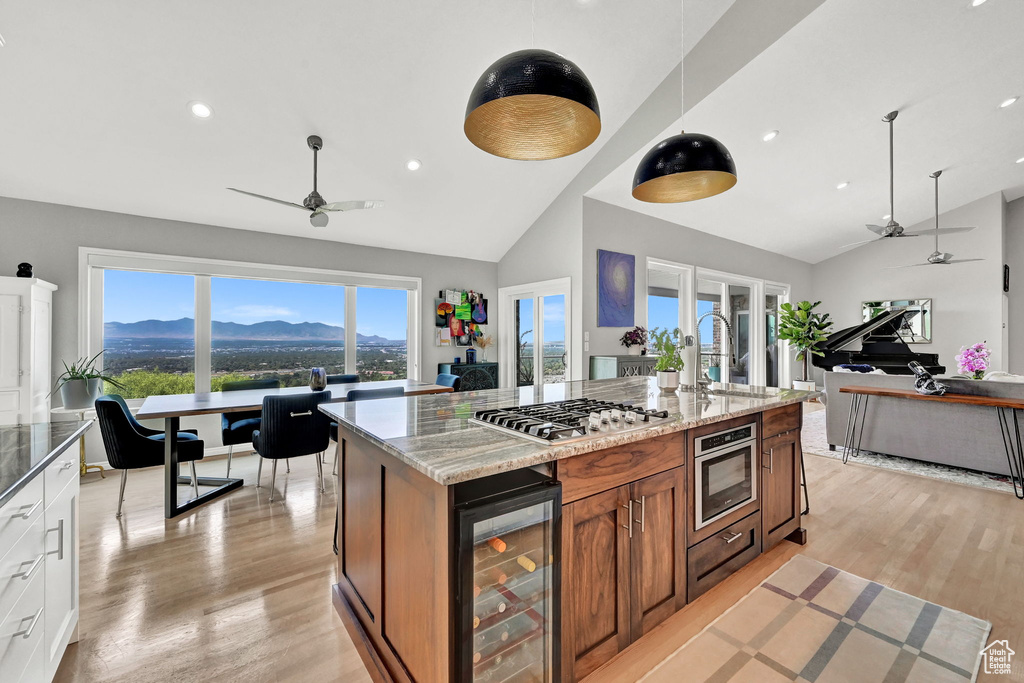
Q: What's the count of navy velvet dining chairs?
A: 6